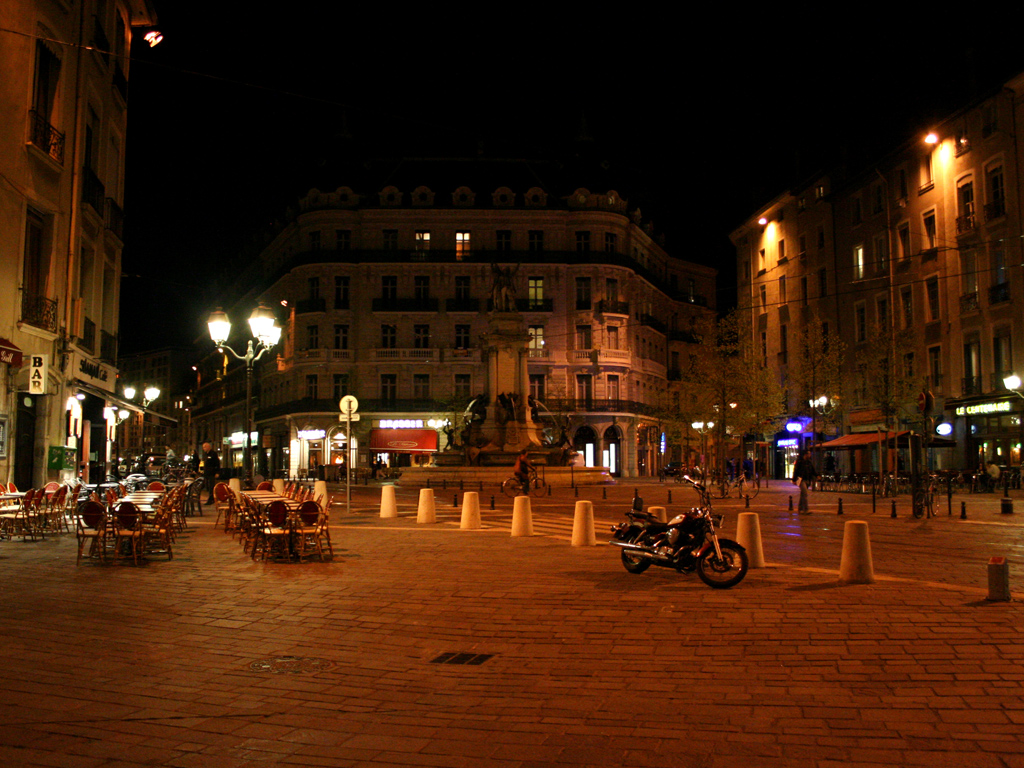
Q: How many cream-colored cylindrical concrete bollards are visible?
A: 11